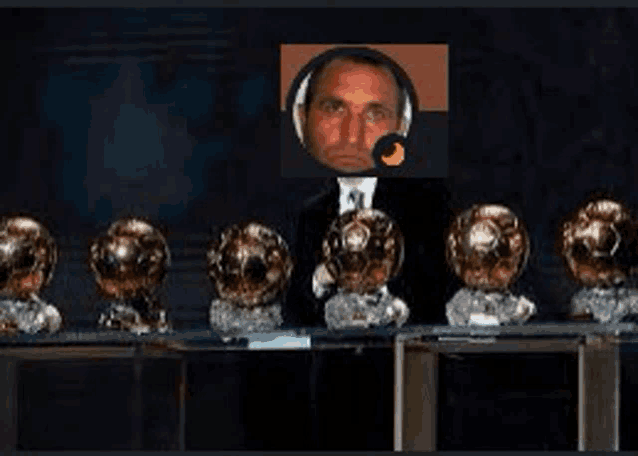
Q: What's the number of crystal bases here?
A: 6